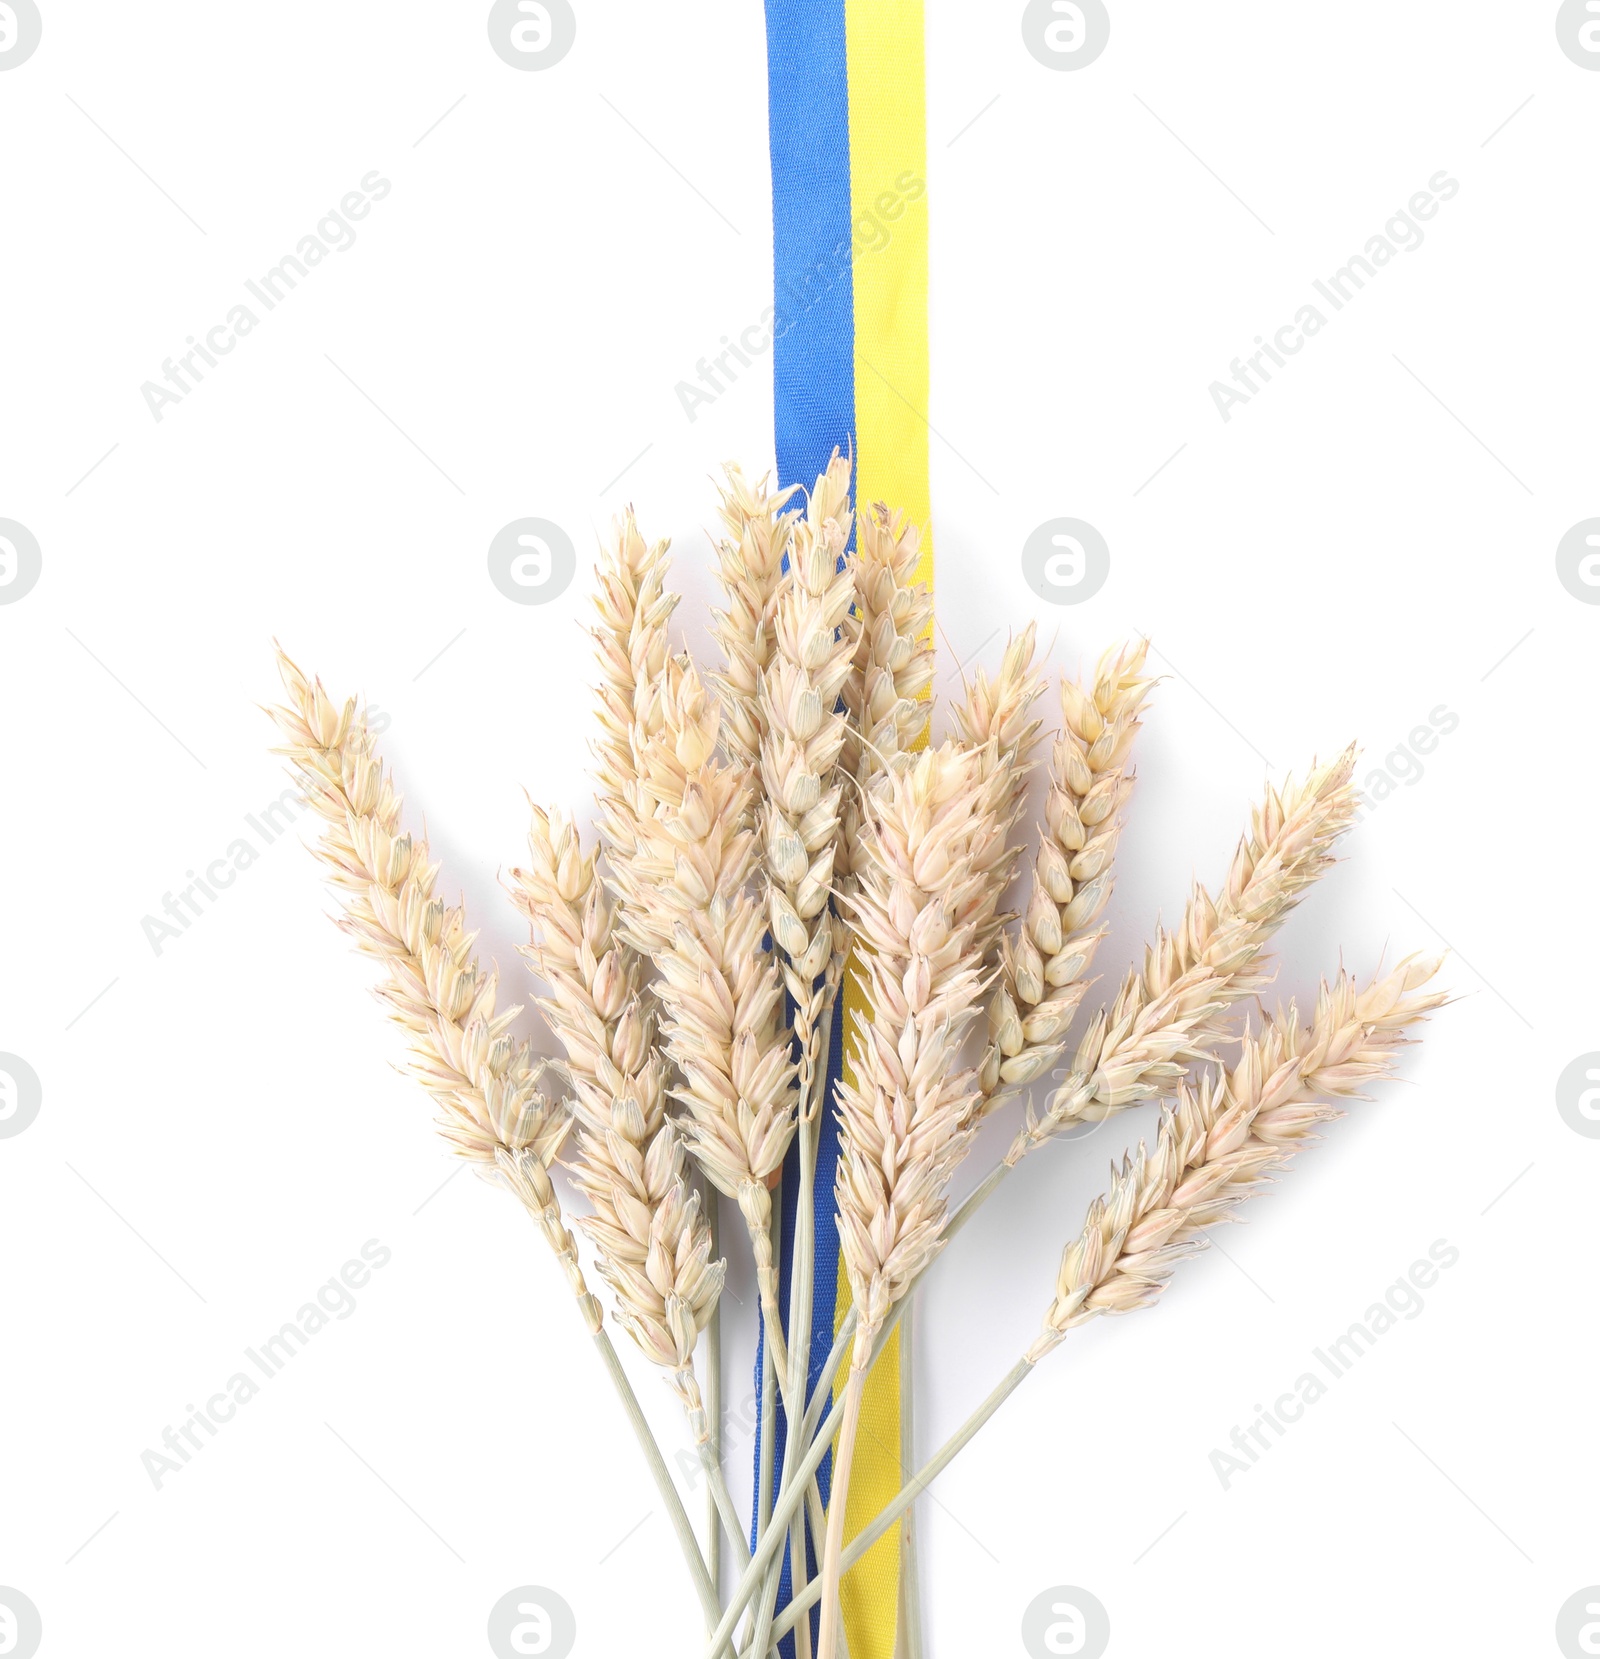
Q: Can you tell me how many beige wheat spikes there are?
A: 12